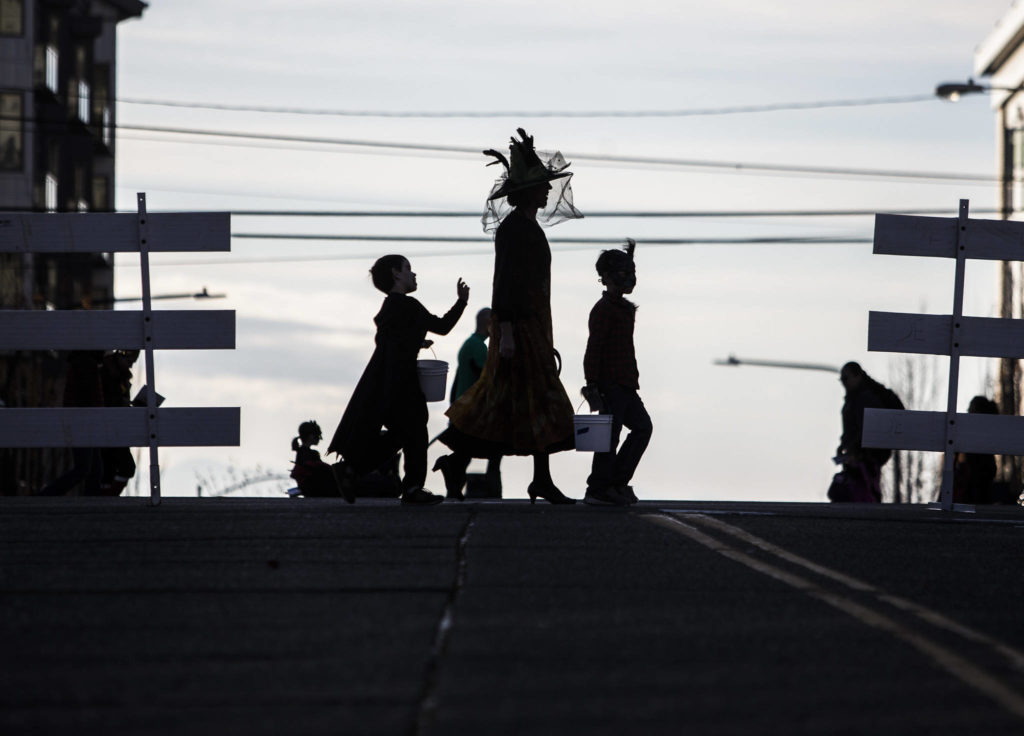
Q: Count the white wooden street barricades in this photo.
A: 2